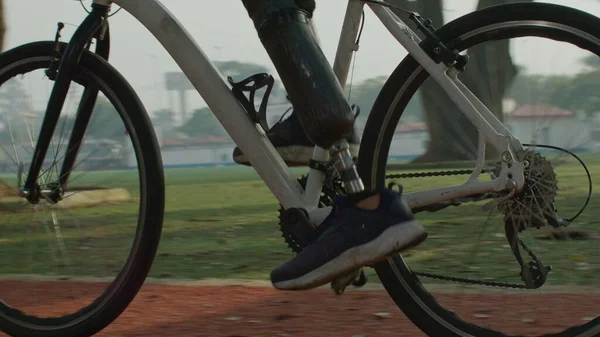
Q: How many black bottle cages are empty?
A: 1